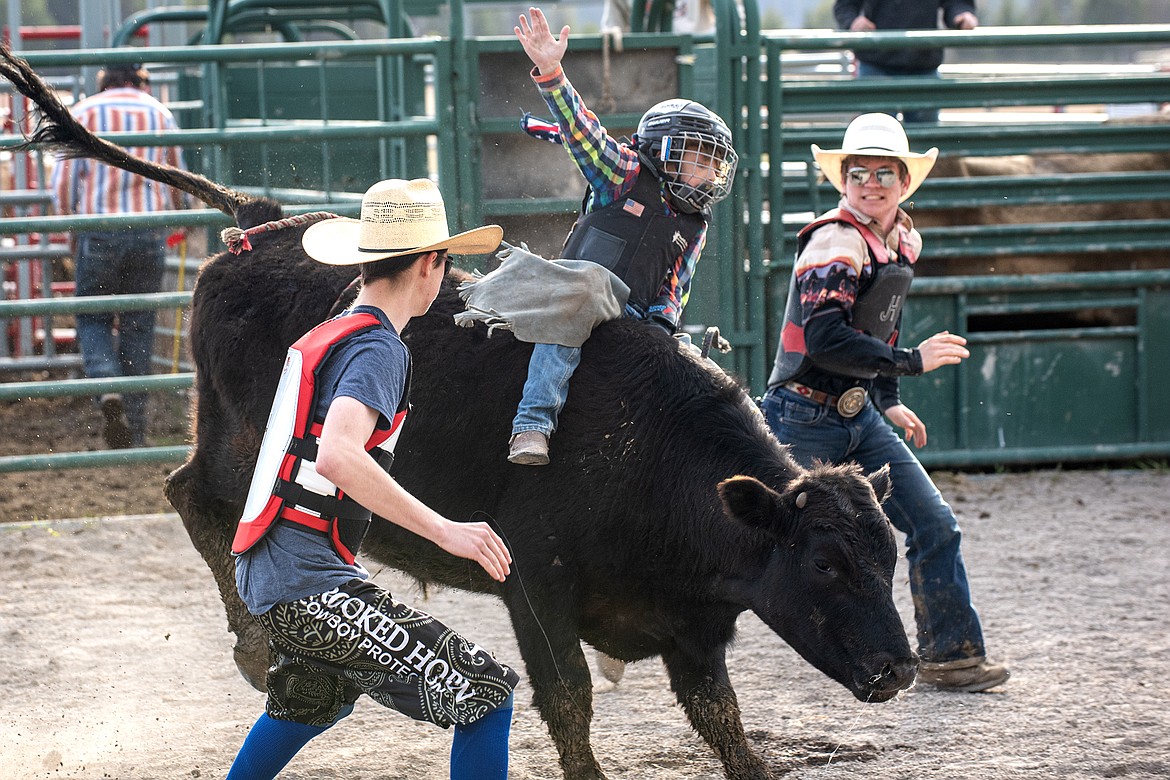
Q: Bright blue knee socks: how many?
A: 2